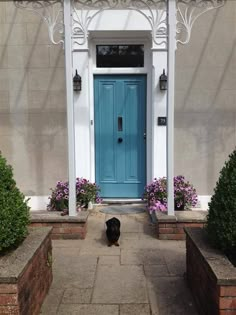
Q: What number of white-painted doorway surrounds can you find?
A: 1